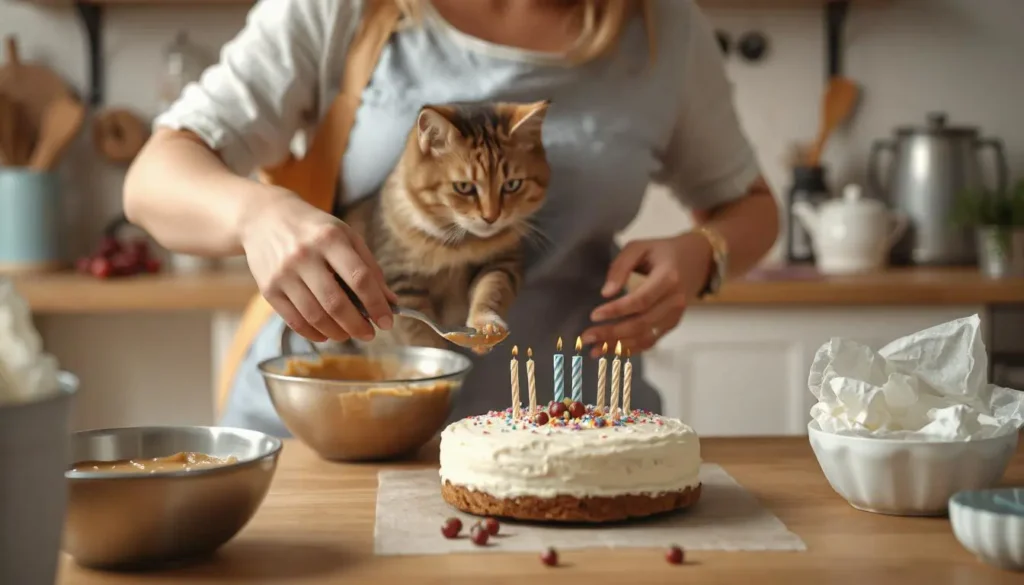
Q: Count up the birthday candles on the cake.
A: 7